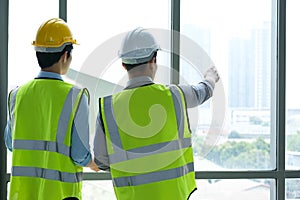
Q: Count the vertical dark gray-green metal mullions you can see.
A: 4